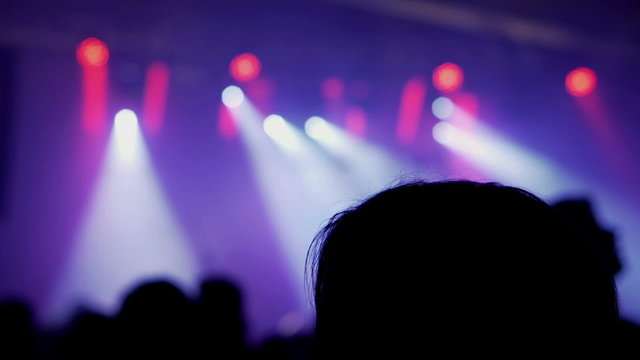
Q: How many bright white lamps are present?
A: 6